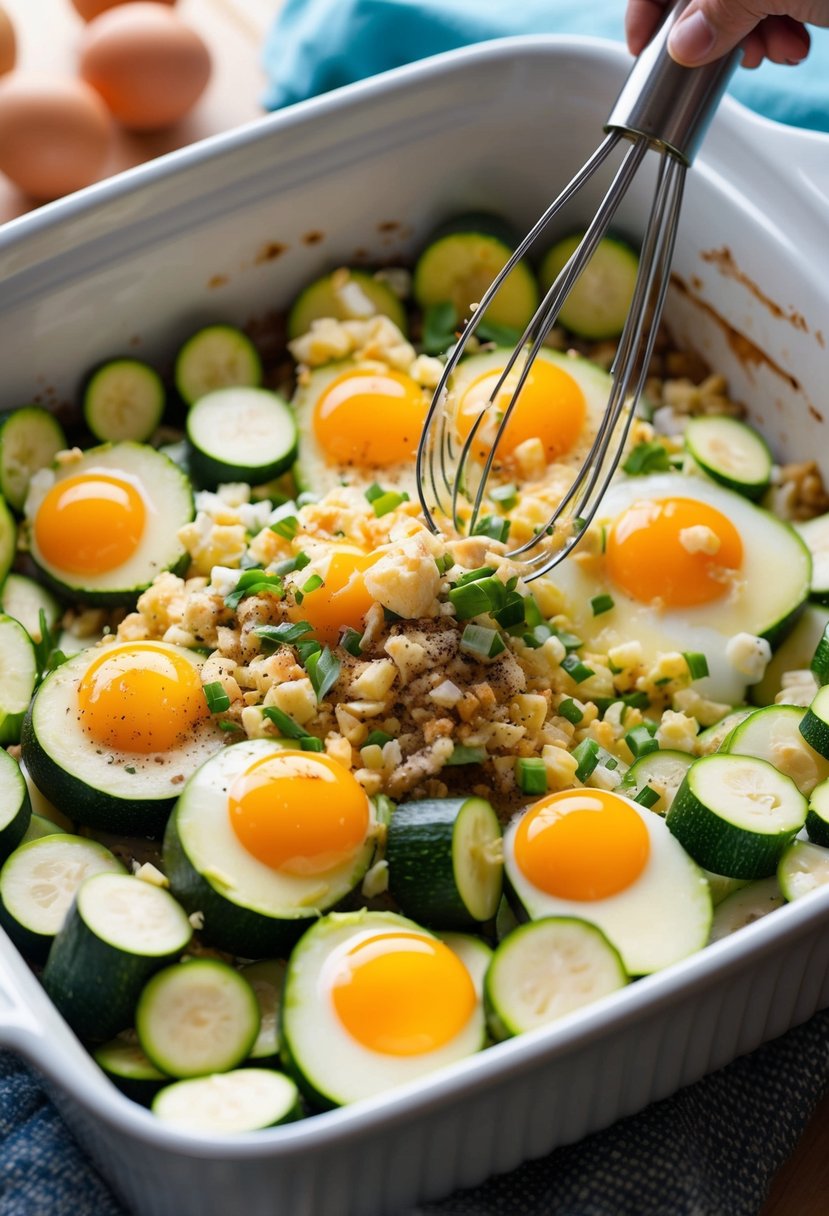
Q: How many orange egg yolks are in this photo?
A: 9